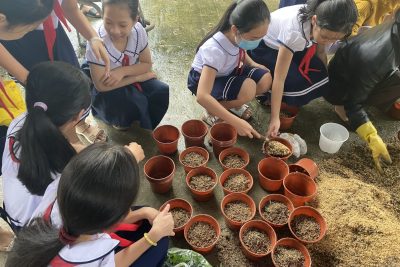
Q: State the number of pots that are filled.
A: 12